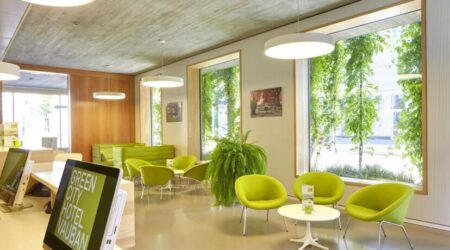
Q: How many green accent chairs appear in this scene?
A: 7